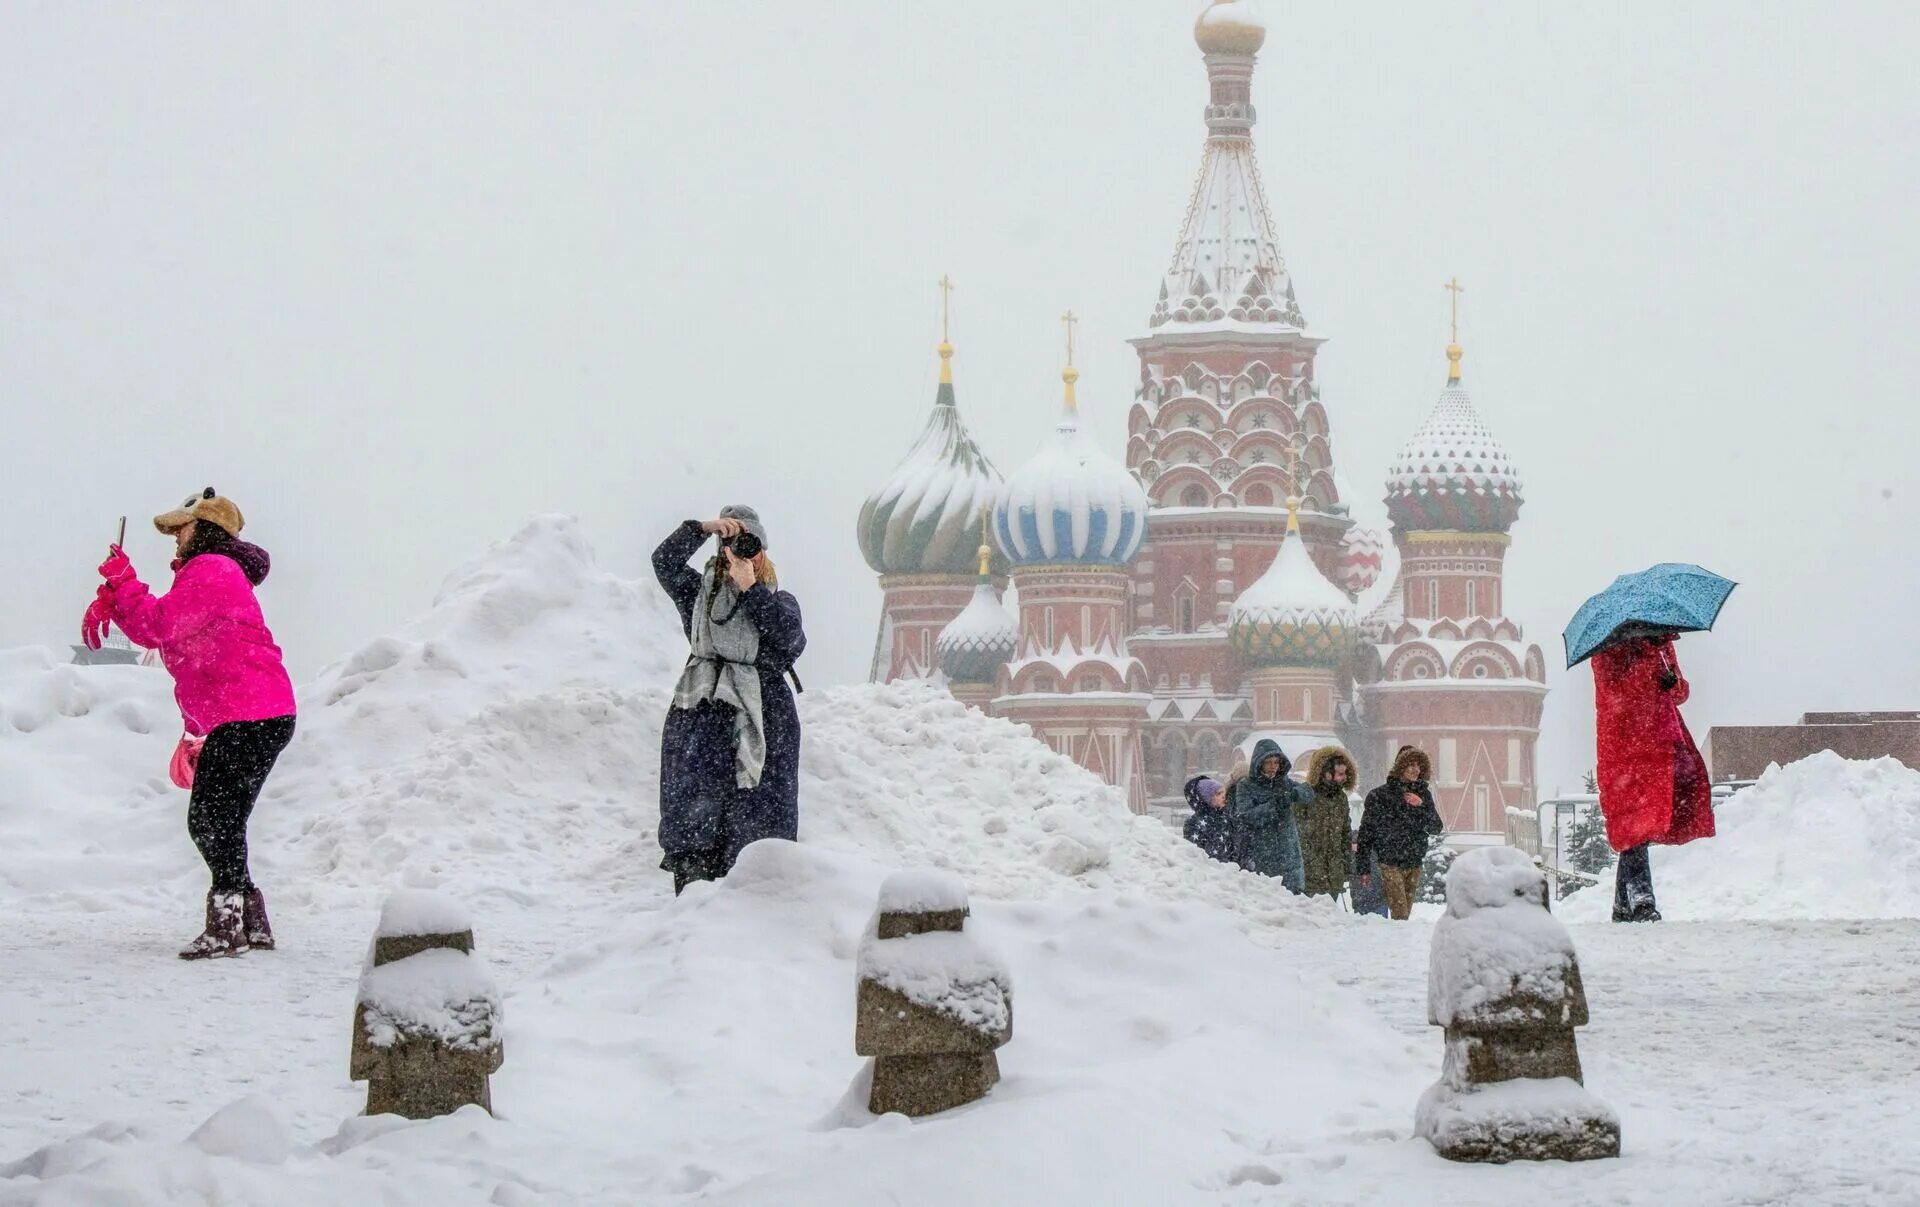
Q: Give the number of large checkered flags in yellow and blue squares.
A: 0